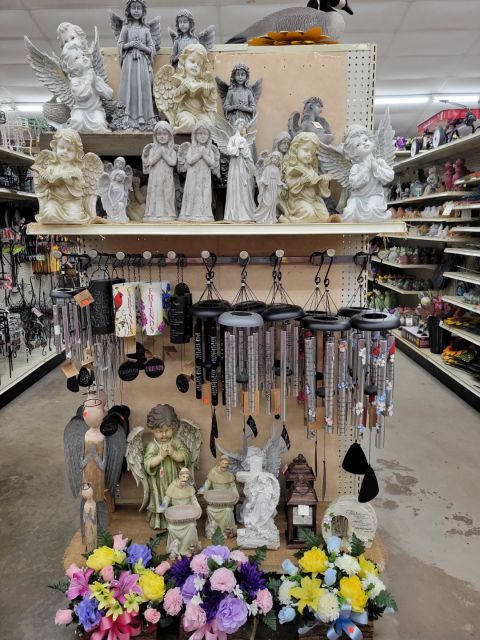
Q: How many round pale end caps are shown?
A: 10